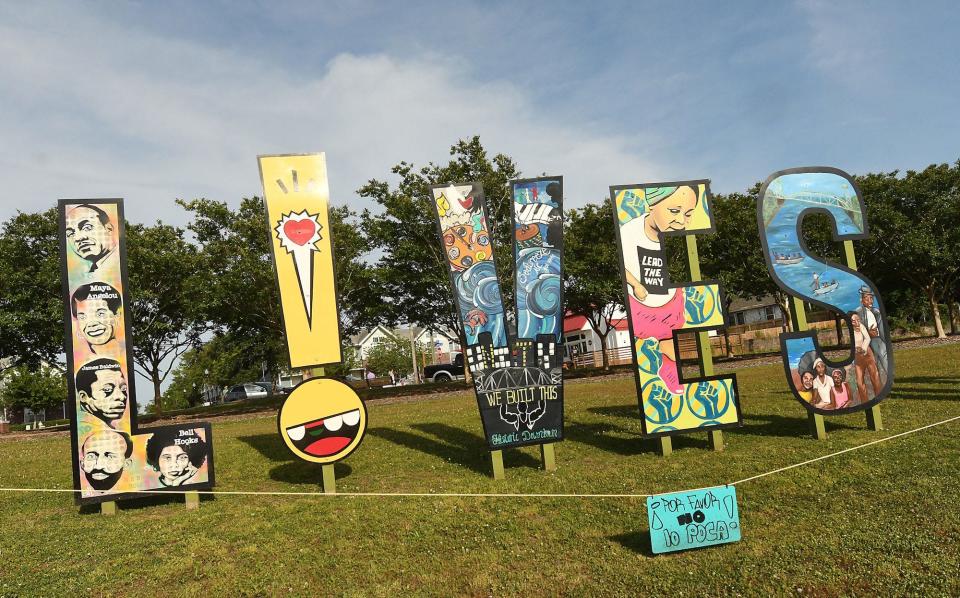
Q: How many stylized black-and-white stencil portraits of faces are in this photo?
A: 5